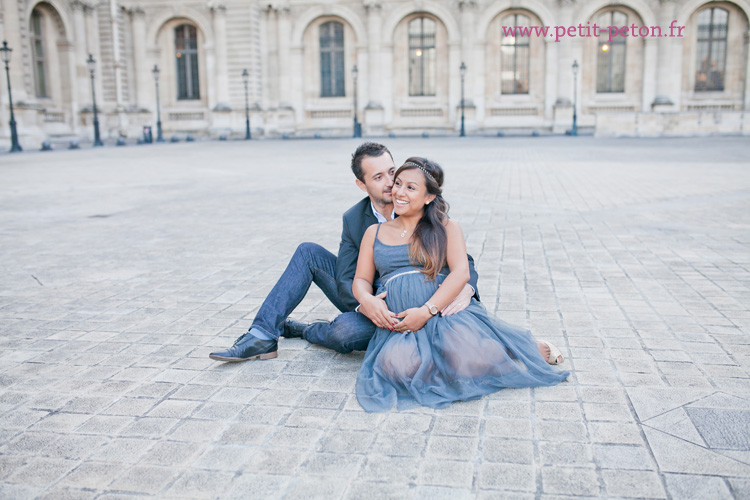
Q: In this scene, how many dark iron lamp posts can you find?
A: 7